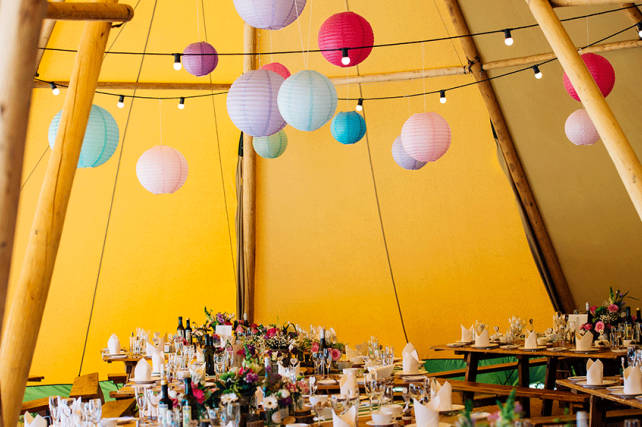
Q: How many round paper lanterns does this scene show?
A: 14